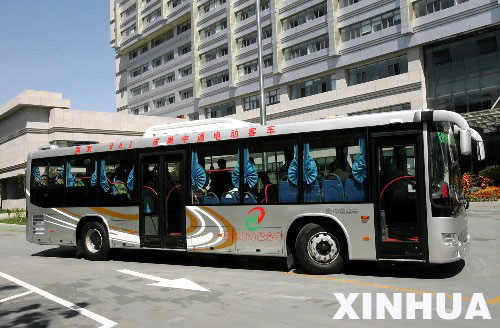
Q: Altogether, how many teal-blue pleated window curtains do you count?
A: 12